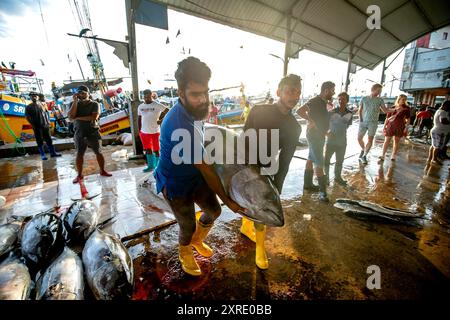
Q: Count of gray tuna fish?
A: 7